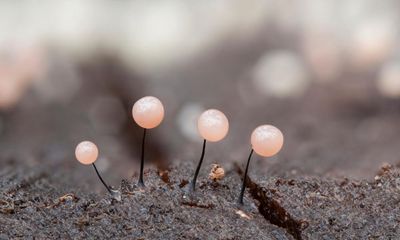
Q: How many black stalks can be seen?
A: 4